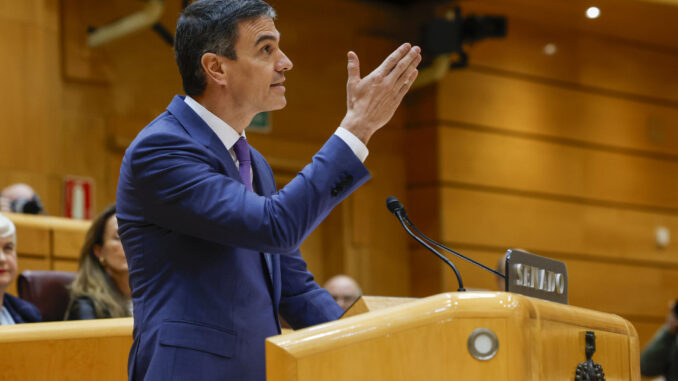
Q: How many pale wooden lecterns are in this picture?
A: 1